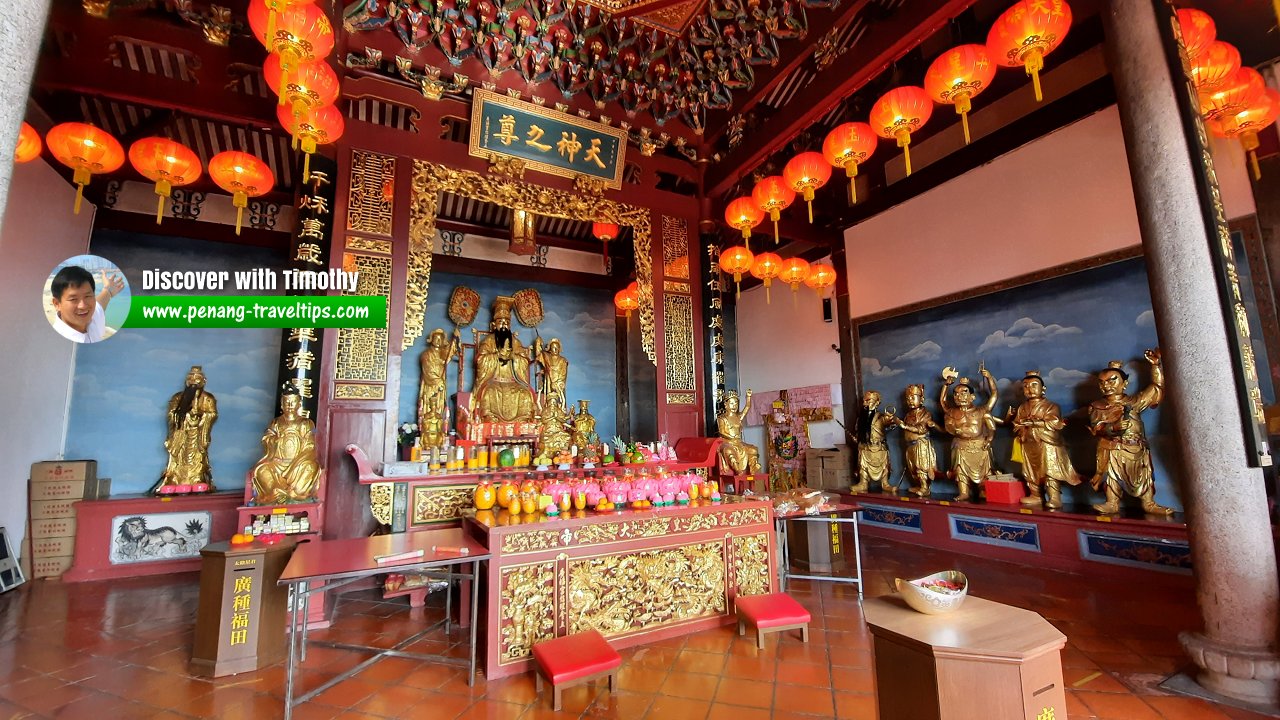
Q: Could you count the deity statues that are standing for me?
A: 8